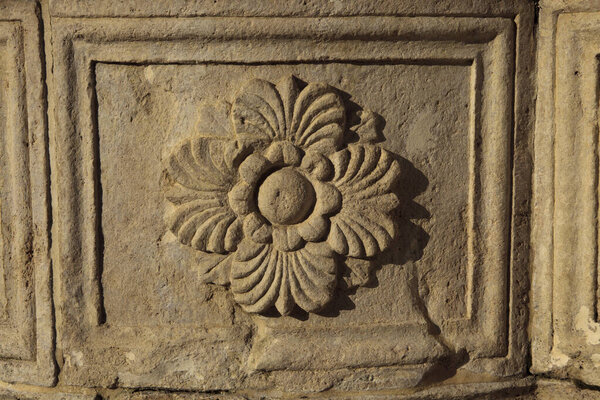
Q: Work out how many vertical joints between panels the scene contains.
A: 2